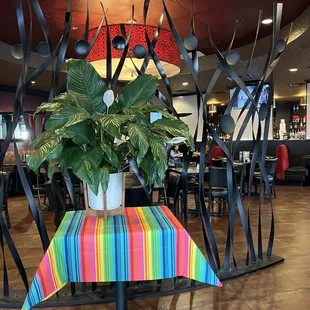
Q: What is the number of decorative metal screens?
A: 1